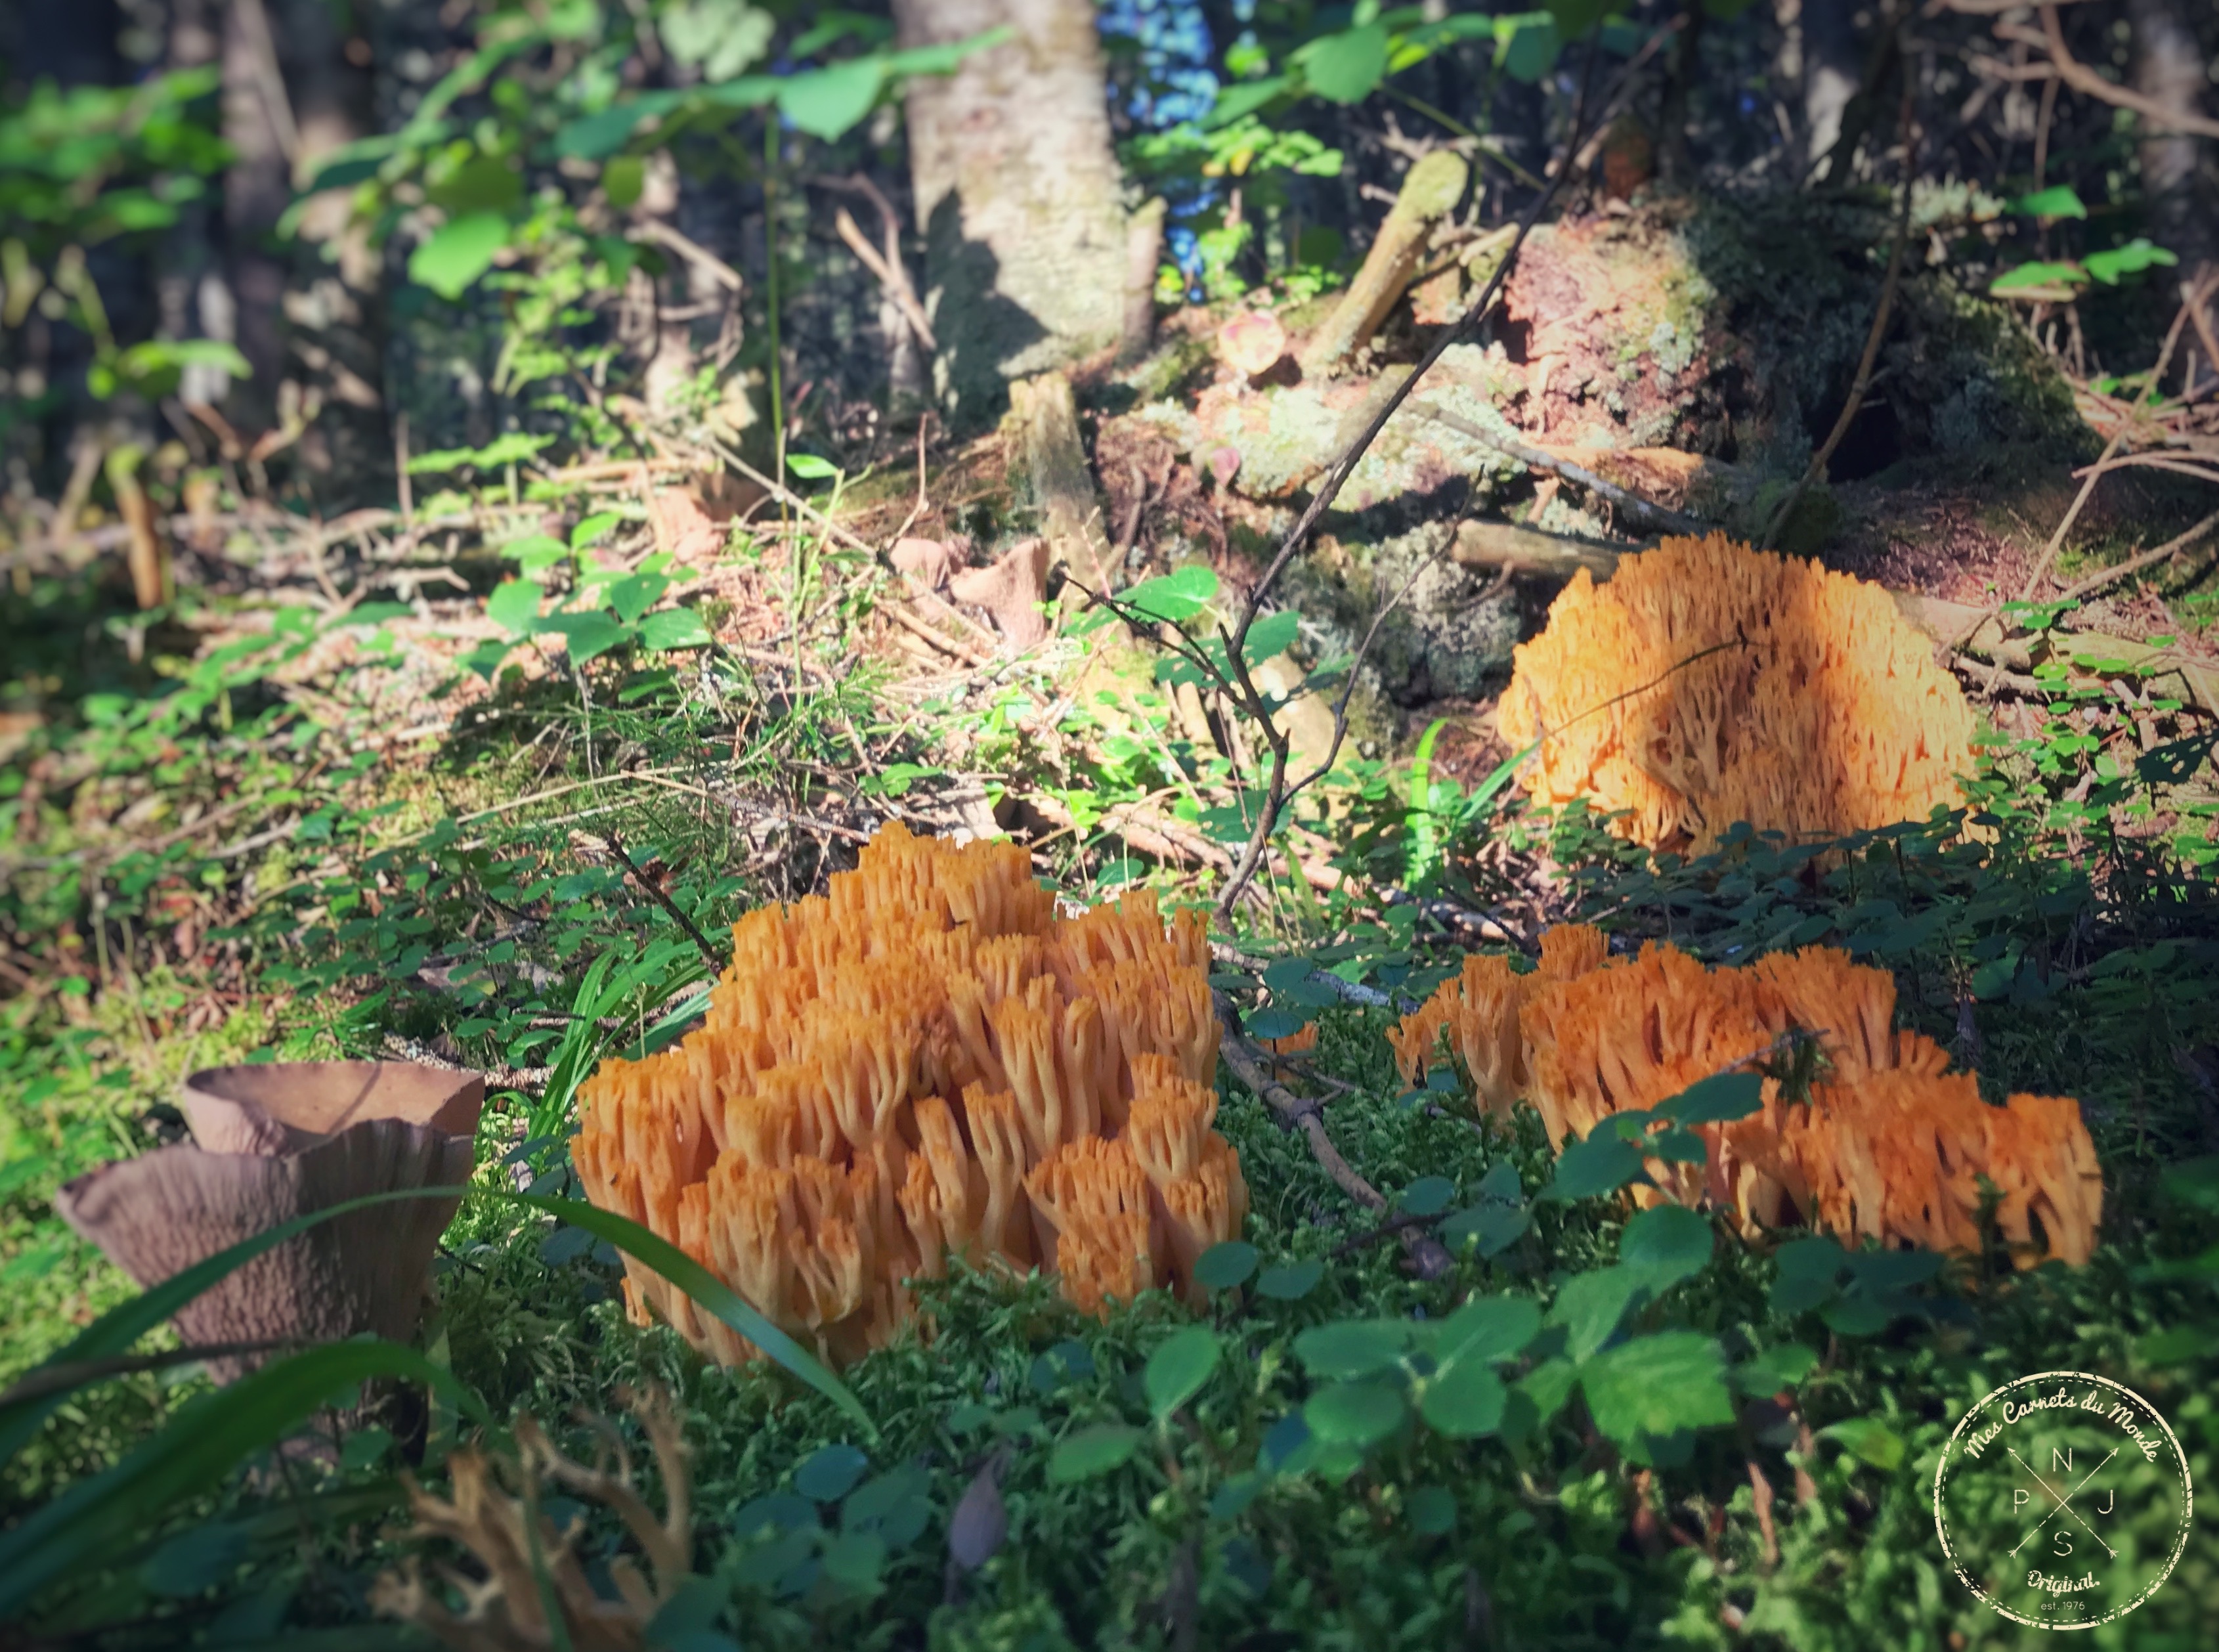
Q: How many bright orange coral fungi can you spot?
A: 3